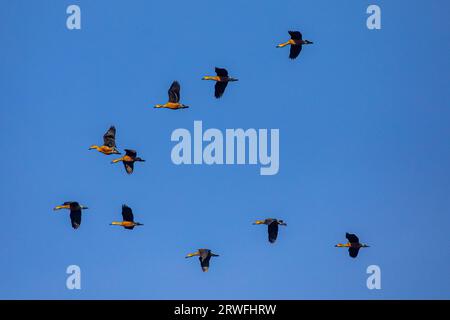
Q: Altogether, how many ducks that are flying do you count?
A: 10